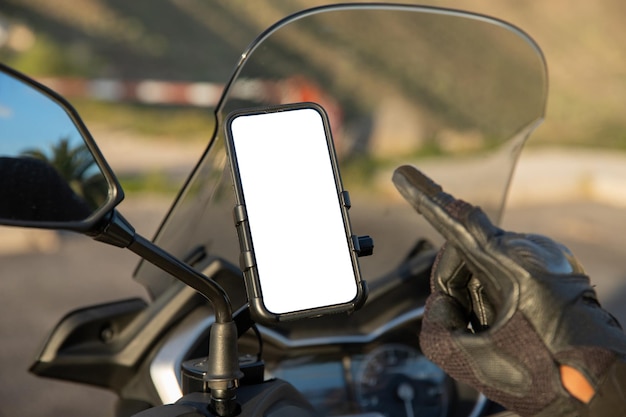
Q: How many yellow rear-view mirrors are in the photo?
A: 0